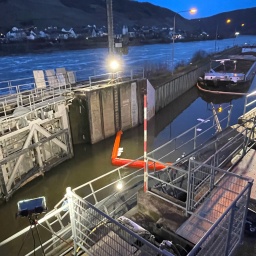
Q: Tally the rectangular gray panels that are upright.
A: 4